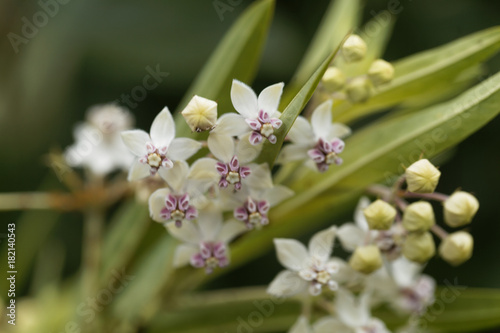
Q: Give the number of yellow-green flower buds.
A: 12